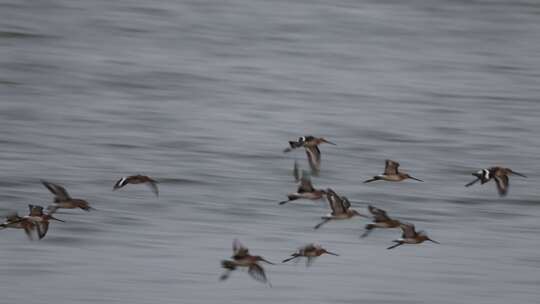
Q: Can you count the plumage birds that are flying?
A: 13